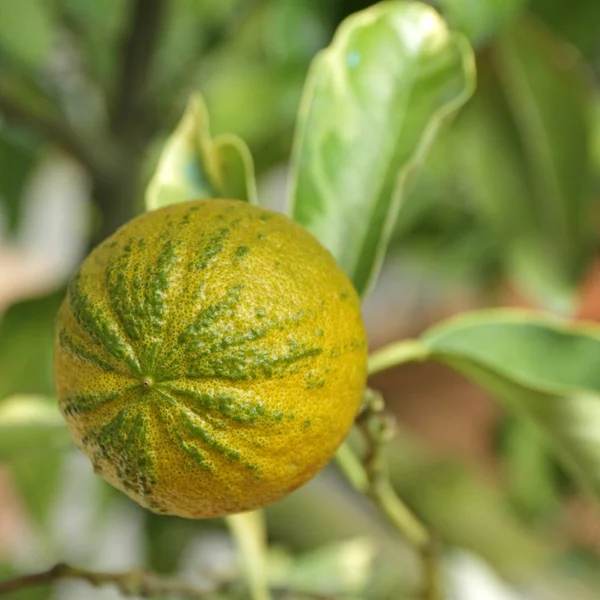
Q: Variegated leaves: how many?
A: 3